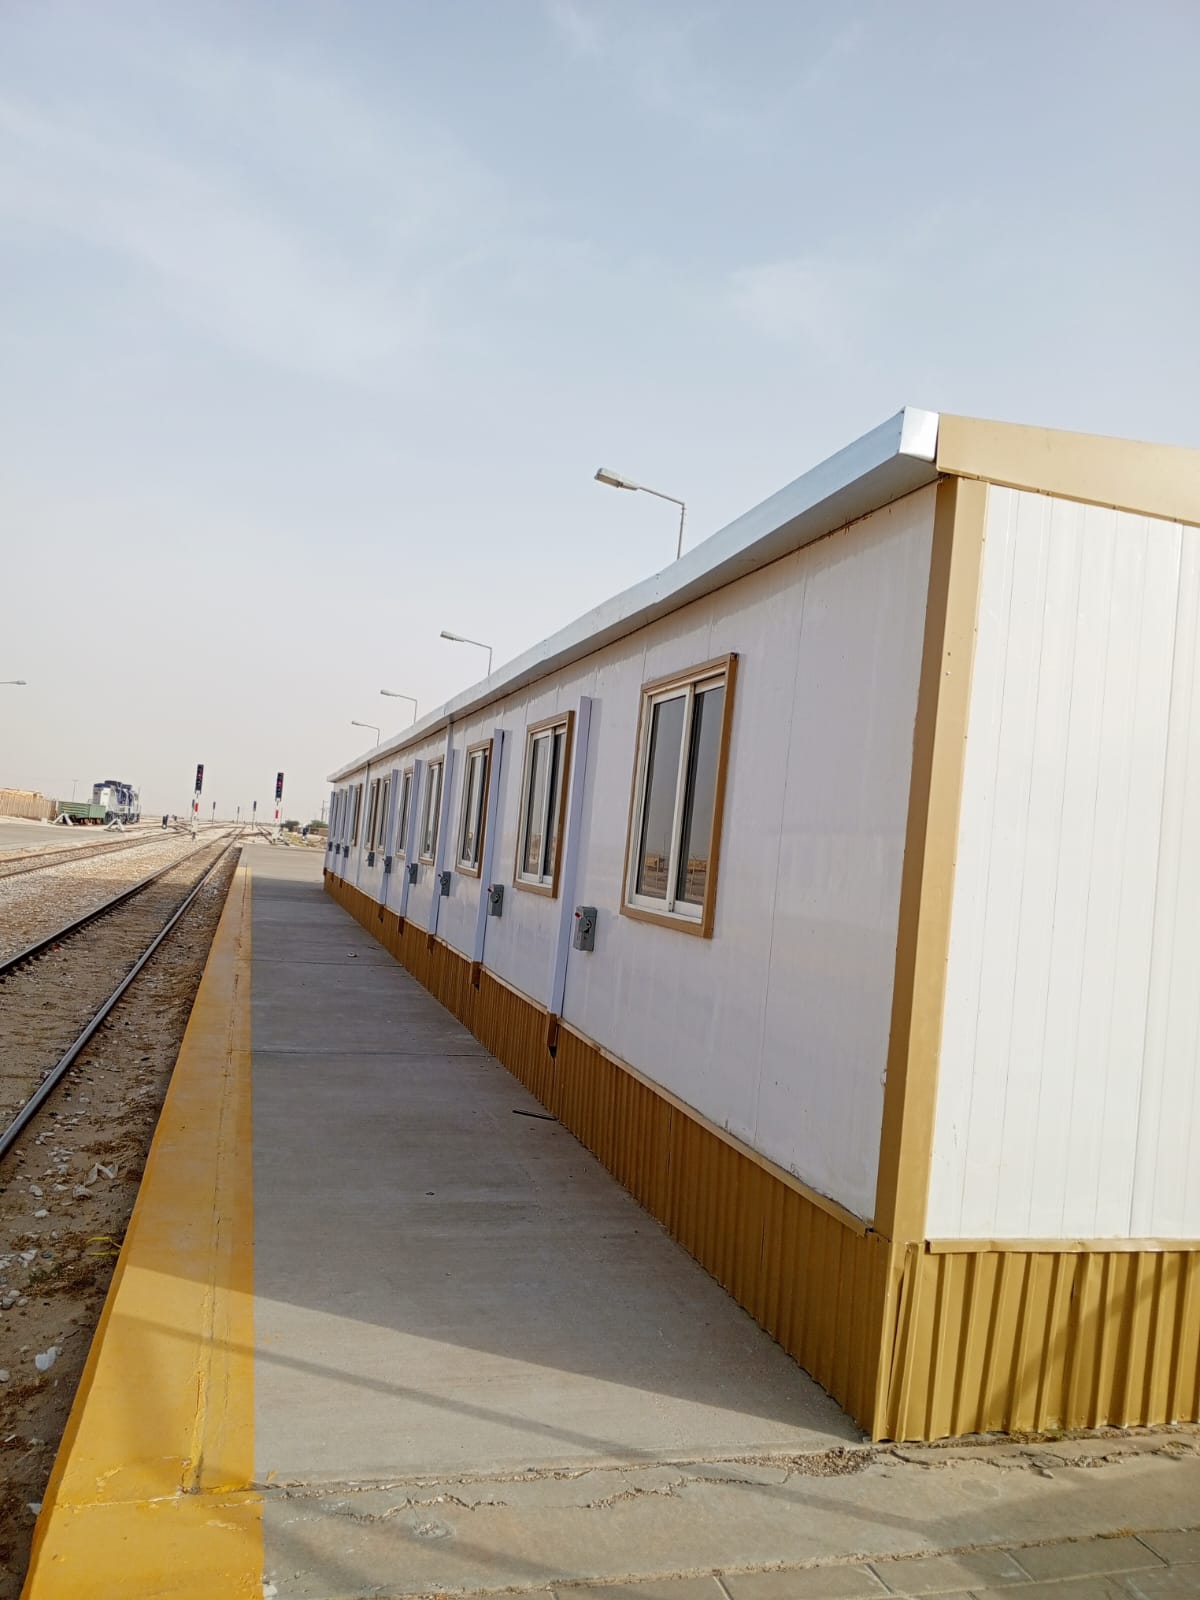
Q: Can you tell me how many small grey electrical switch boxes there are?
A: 9